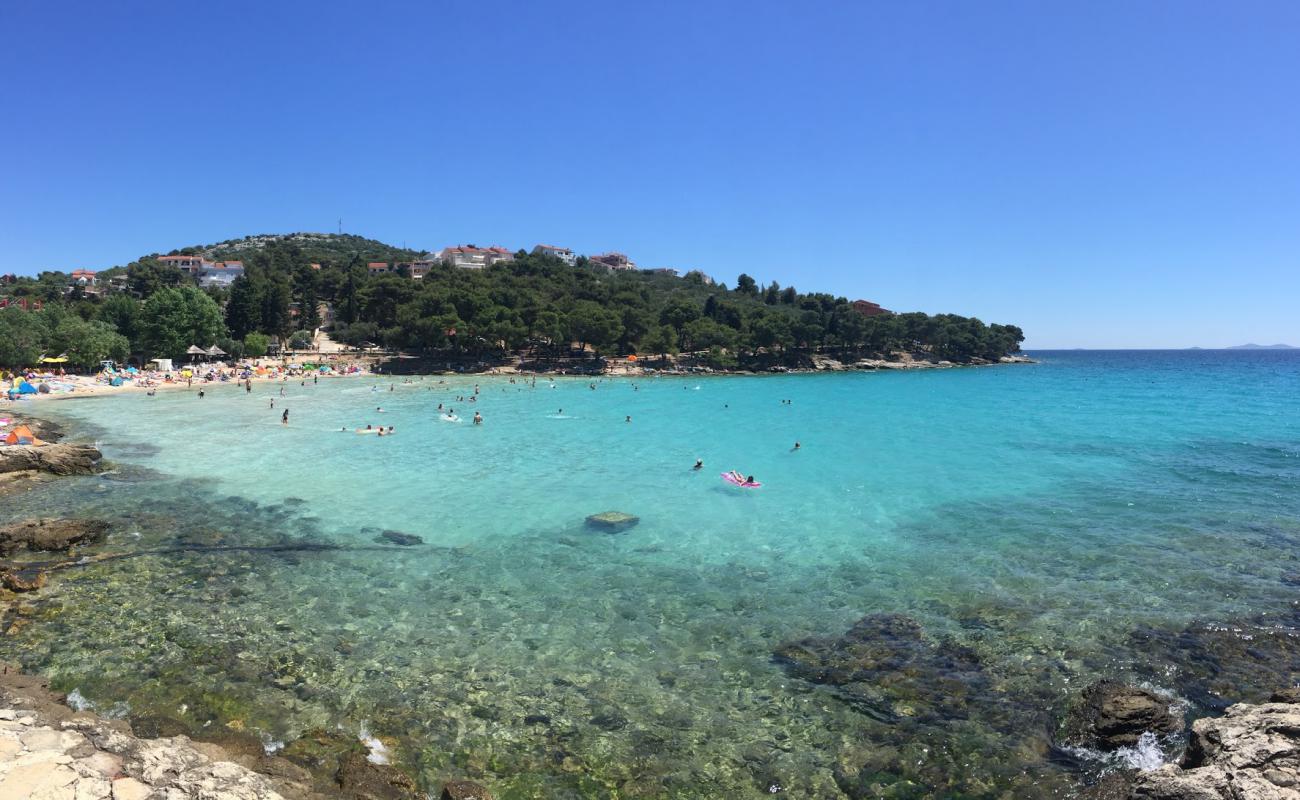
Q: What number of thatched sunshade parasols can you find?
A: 2